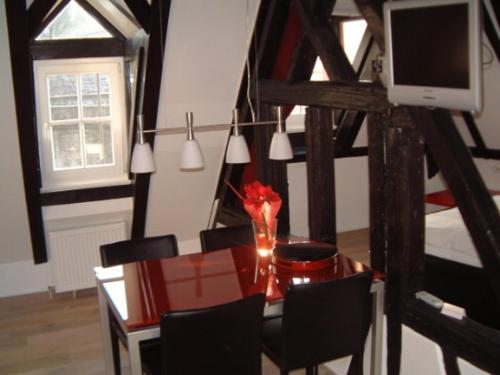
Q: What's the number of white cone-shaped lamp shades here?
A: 4